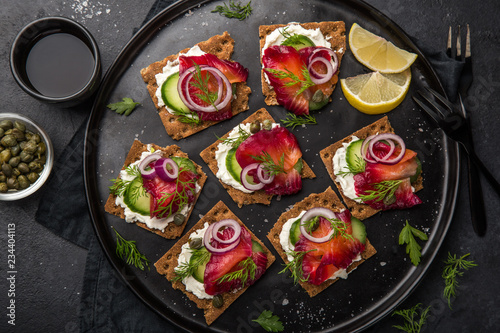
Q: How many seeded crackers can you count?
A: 7